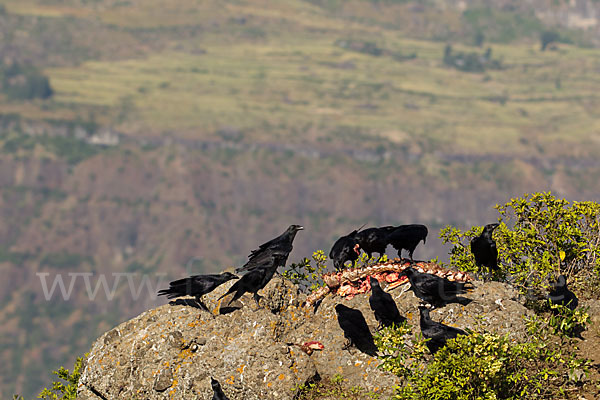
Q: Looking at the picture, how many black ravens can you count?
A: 13